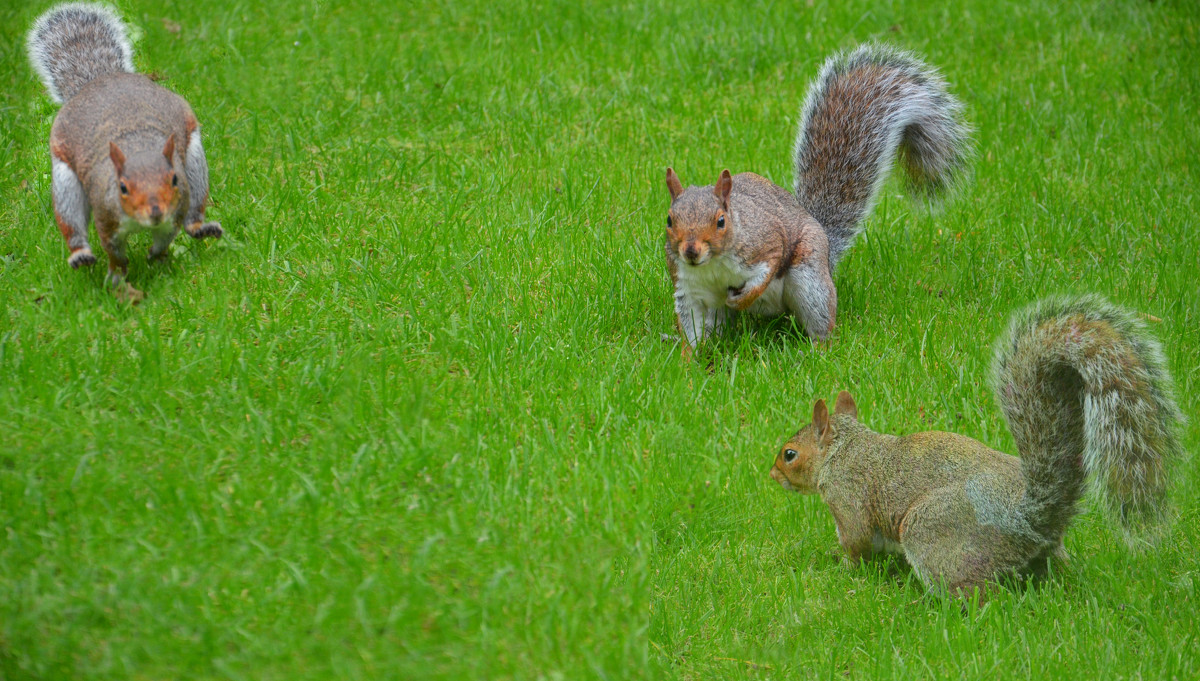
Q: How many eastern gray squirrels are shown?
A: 3